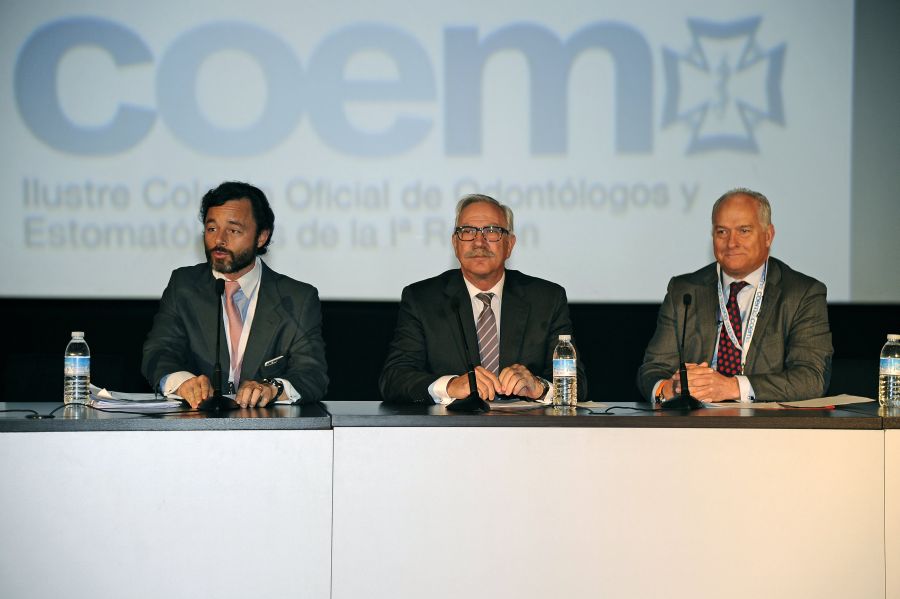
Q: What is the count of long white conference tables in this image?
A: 1